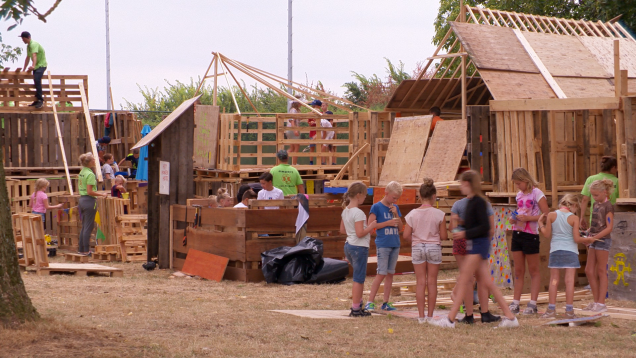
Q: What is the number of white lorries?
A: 0